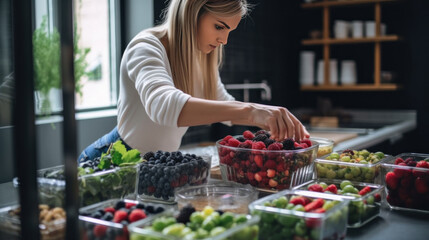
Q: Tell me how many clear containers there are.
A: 12